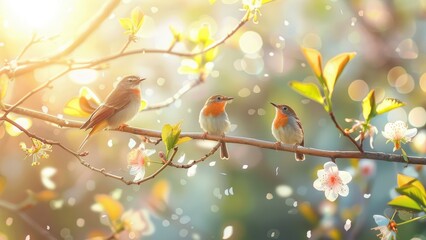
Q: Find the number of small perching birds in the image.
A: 3